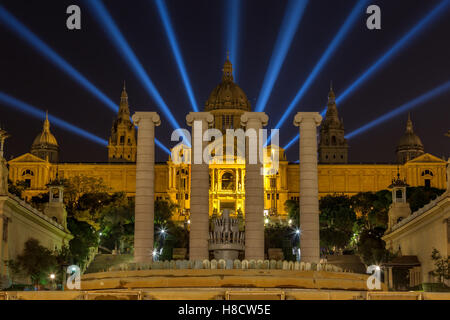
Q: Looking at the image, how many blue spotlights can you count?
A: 9